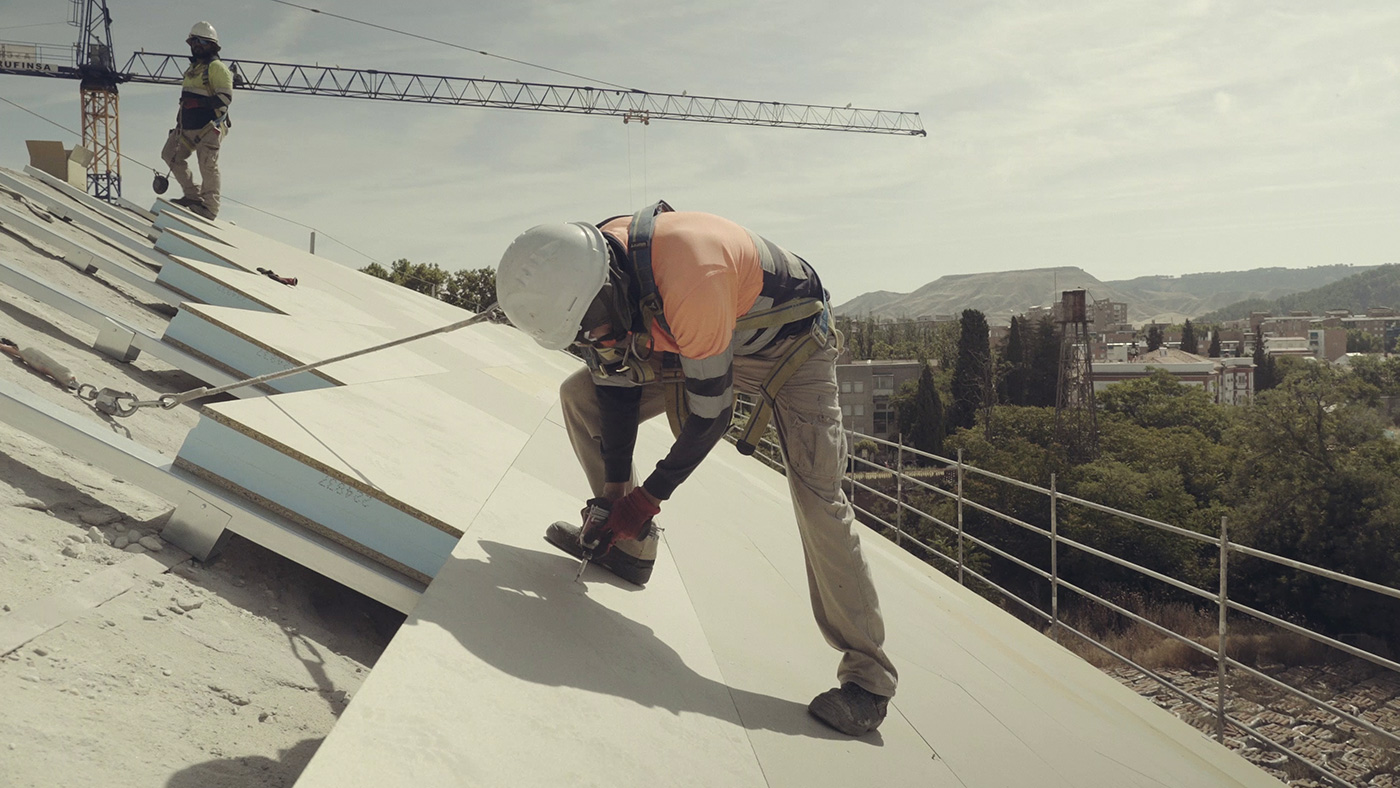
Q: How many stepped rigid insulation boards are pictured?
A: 6